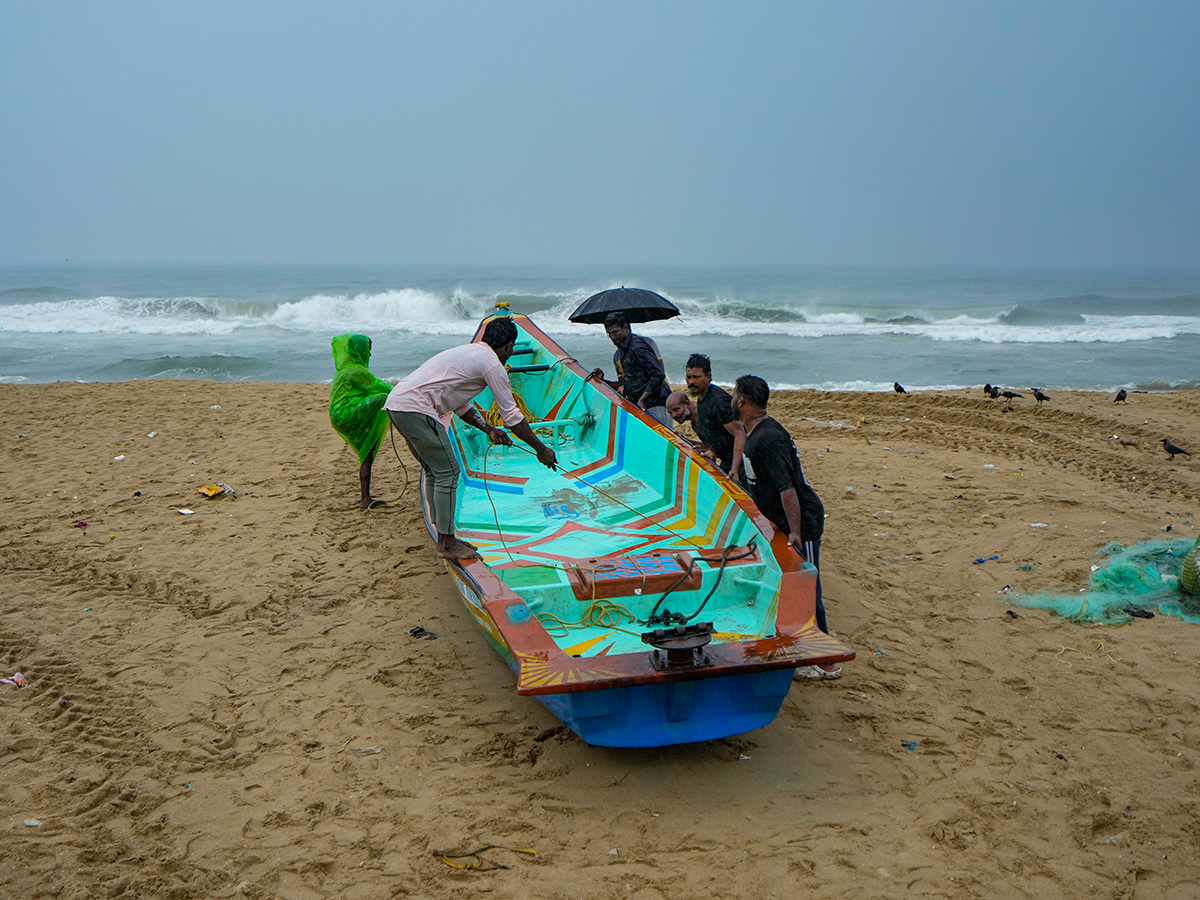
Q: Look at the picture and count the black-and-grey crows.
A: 7